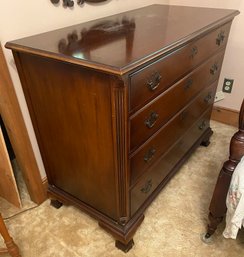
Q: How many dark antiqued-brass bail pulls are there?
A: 8